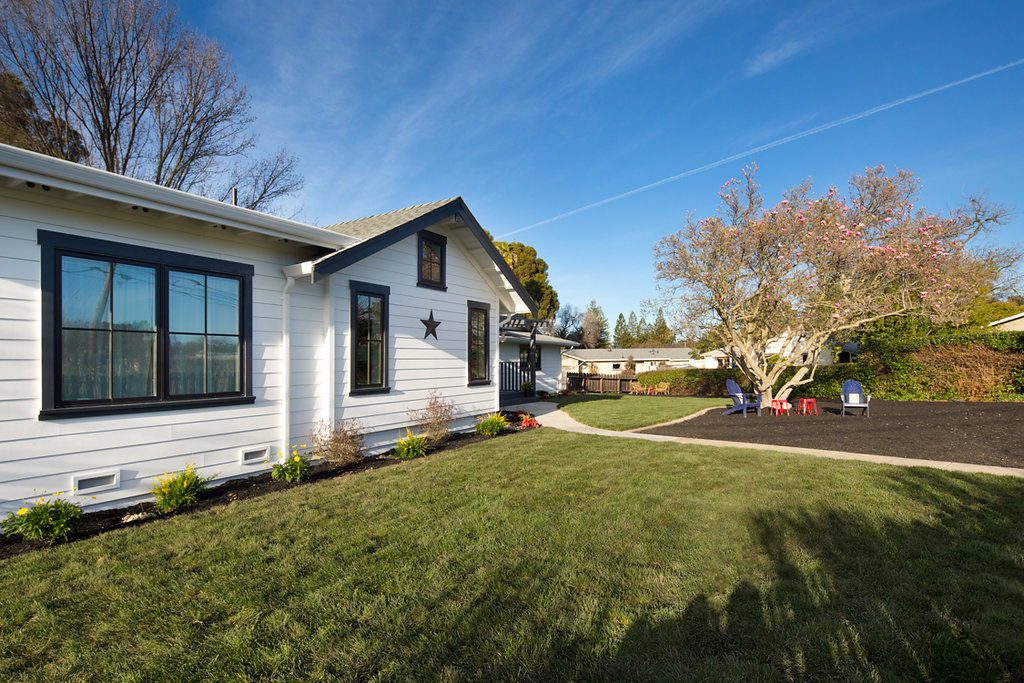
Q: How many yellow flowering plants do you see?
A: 5